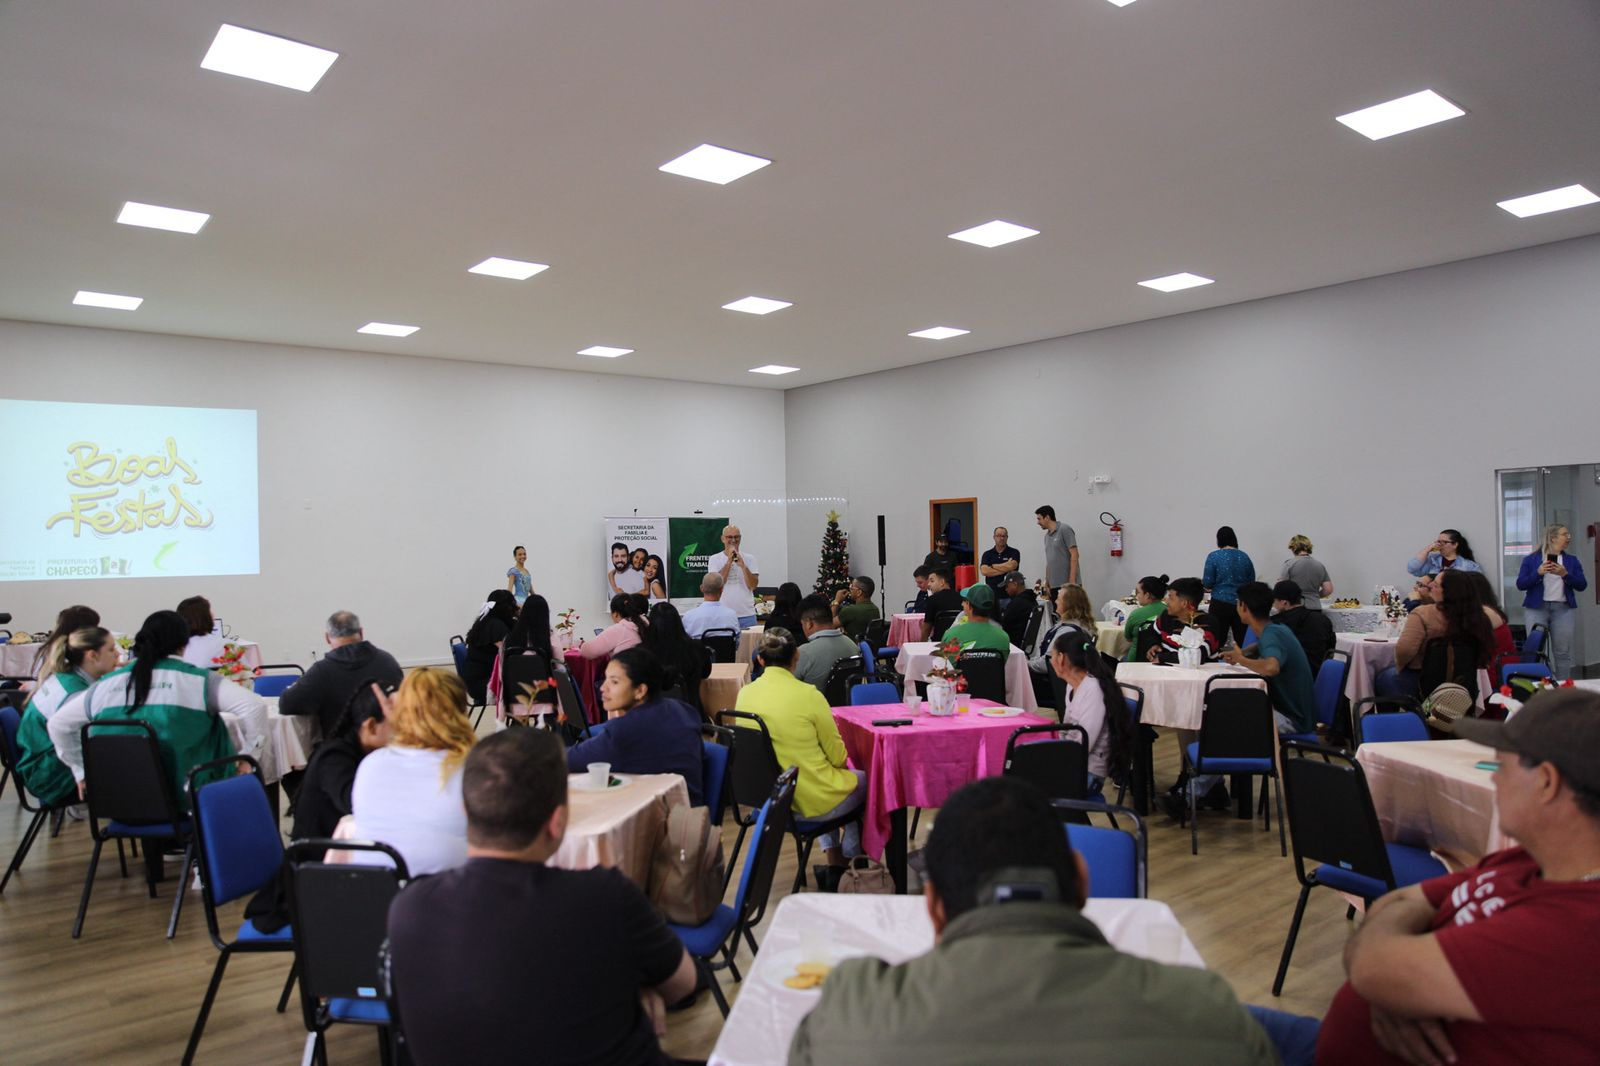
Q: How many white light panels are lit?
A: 15